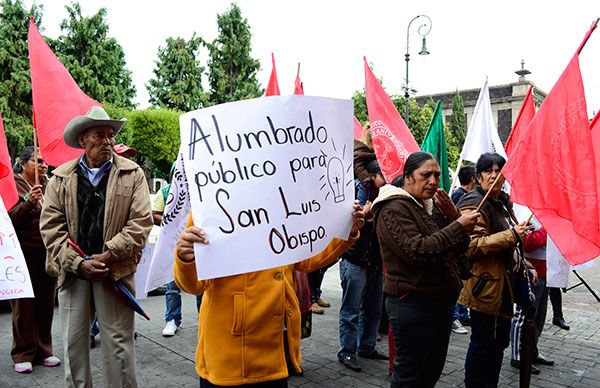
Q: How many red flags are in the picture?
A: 9